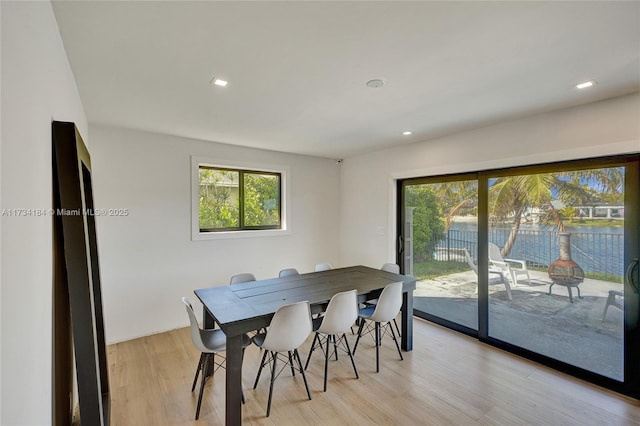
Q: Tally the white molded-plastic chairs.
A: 8